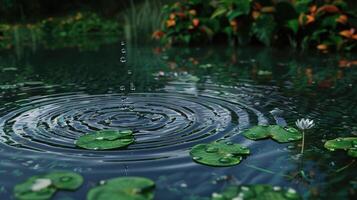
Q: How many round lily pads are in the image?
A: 7